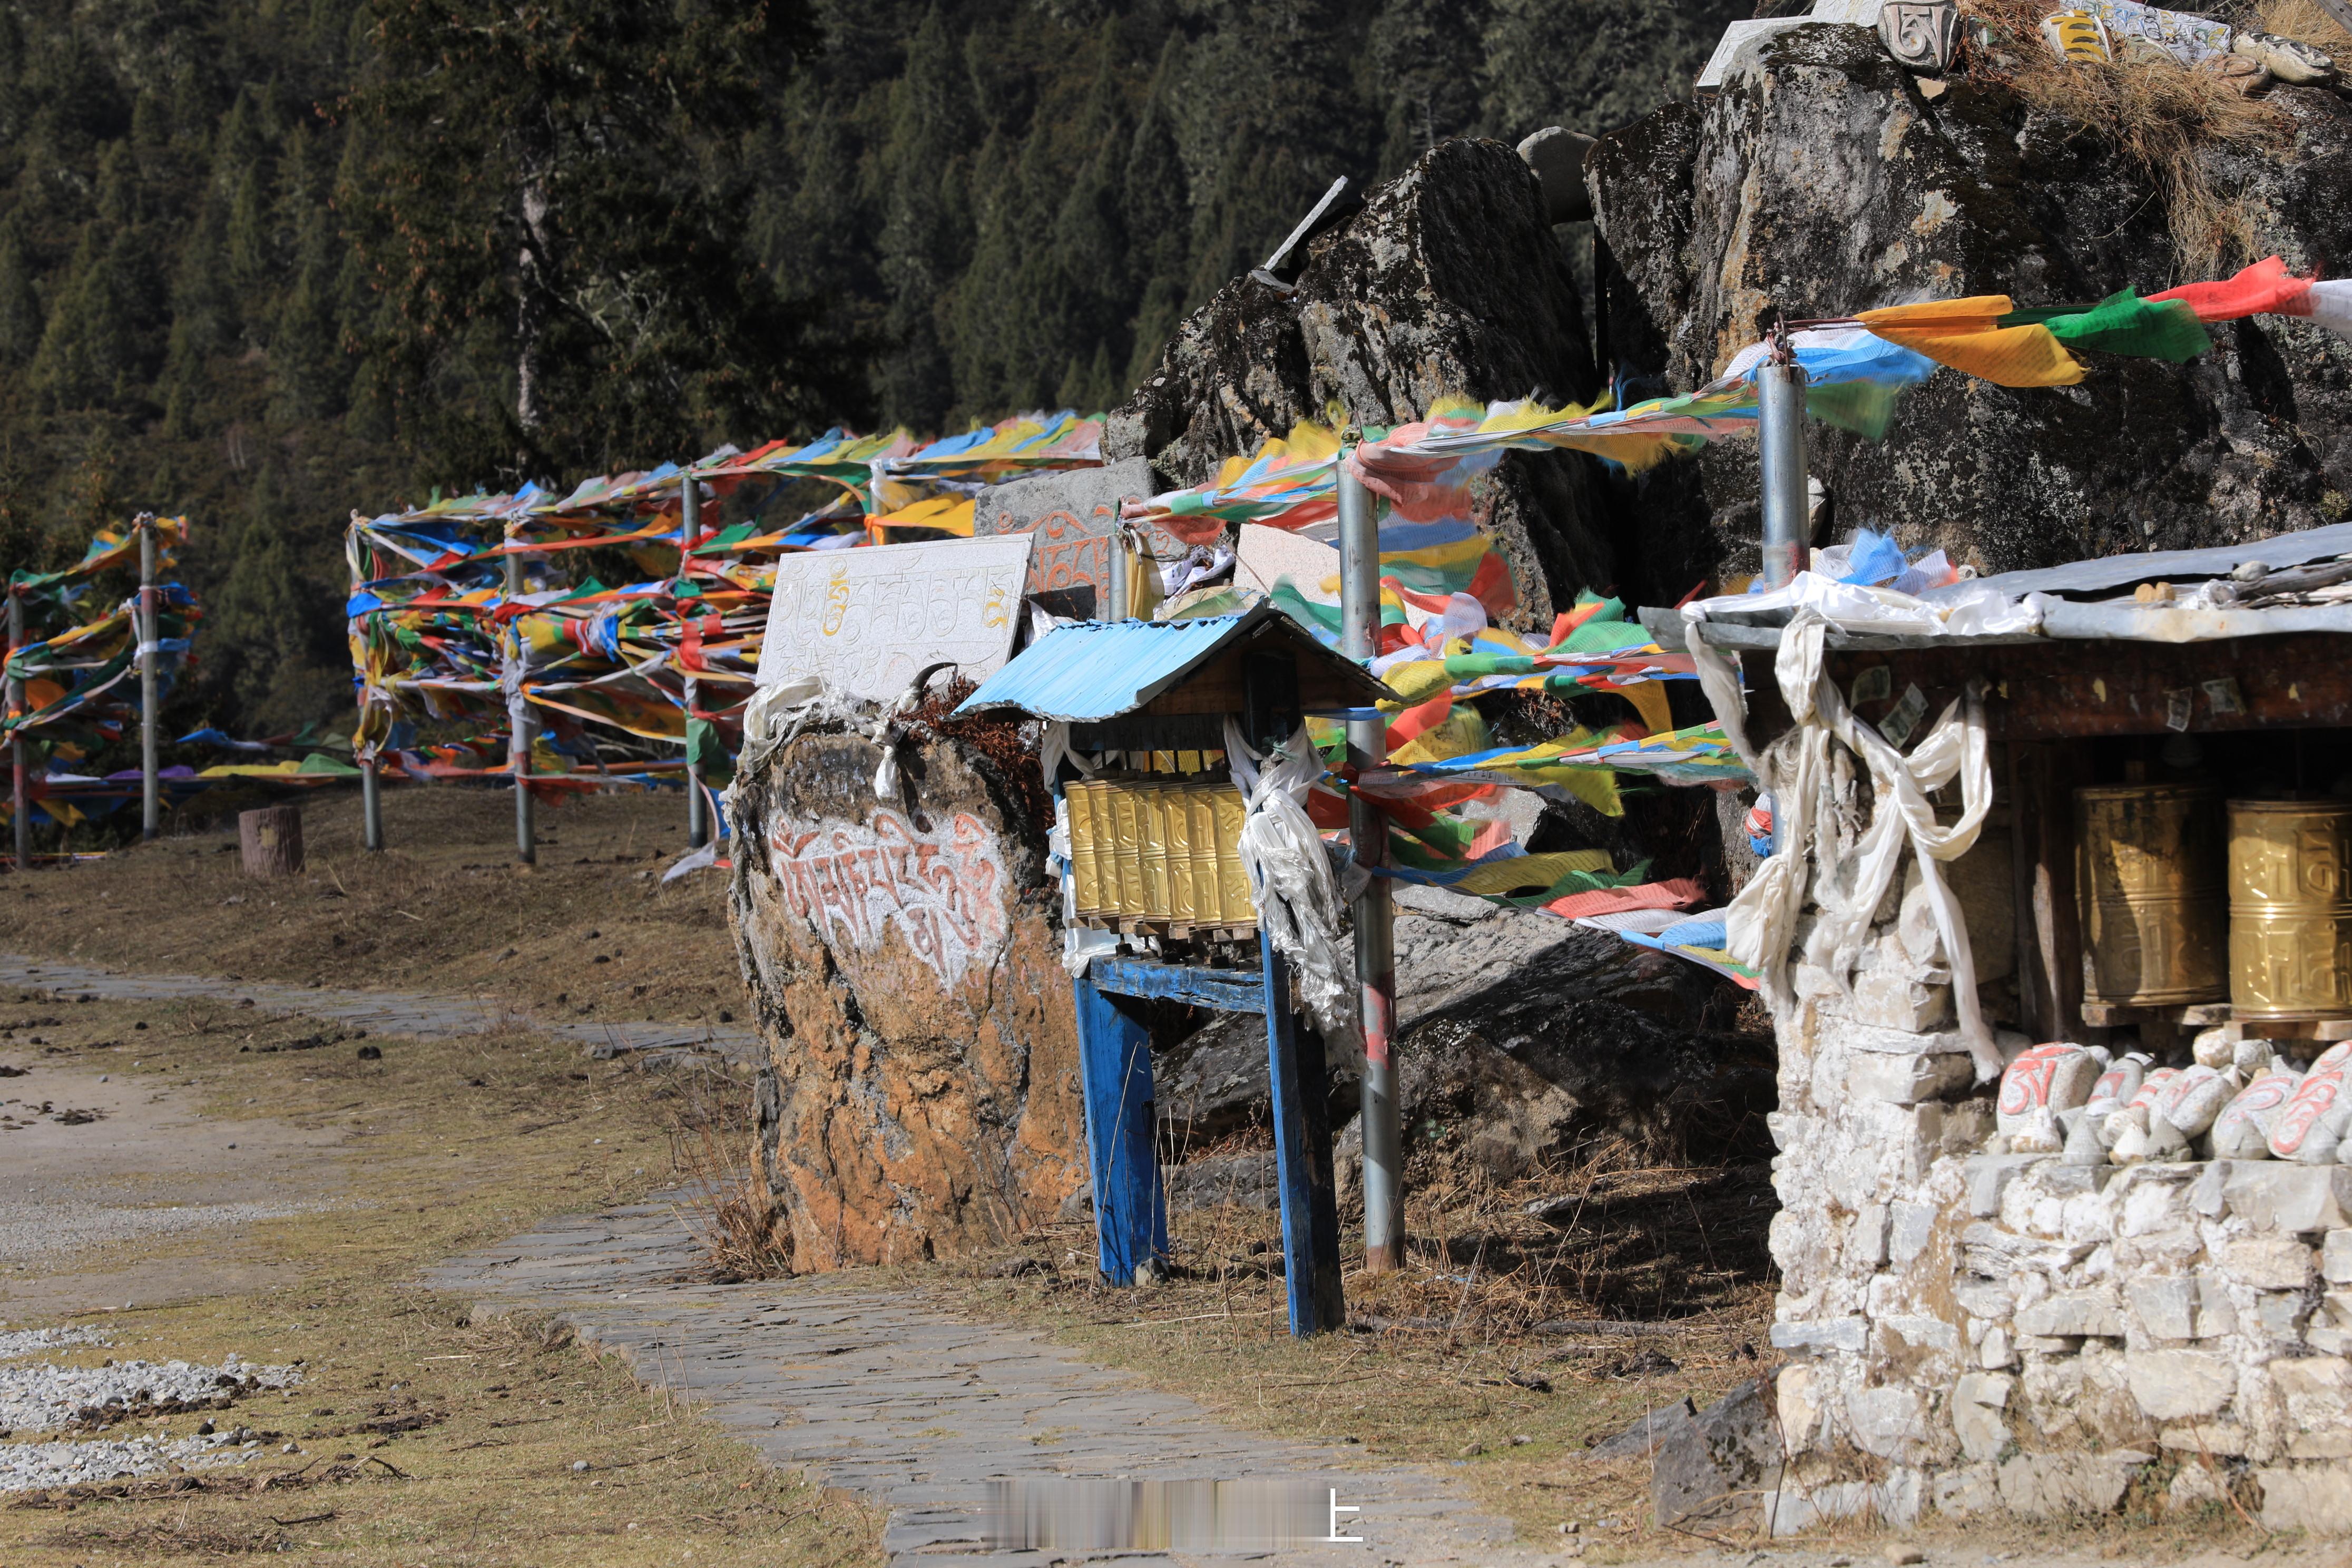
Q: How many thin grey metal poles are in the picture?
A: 9